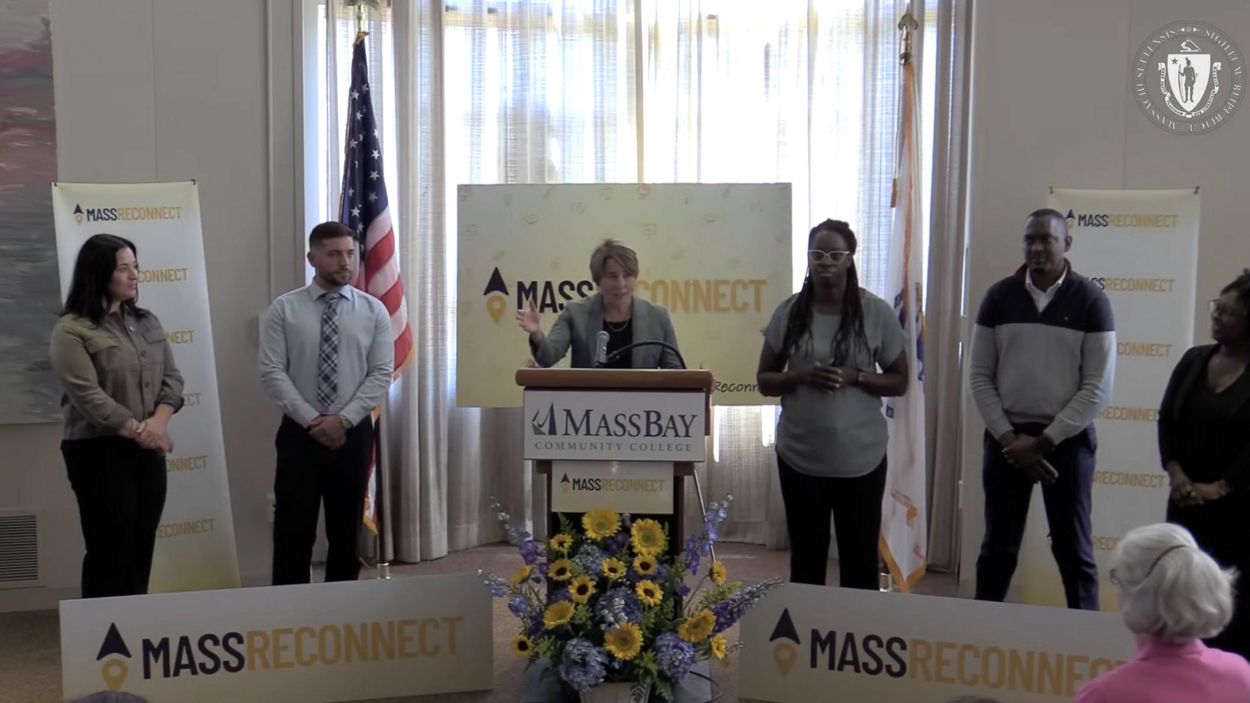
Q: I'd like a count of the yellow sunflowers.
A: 15